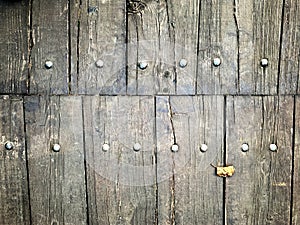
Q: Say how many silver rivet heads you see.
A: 14